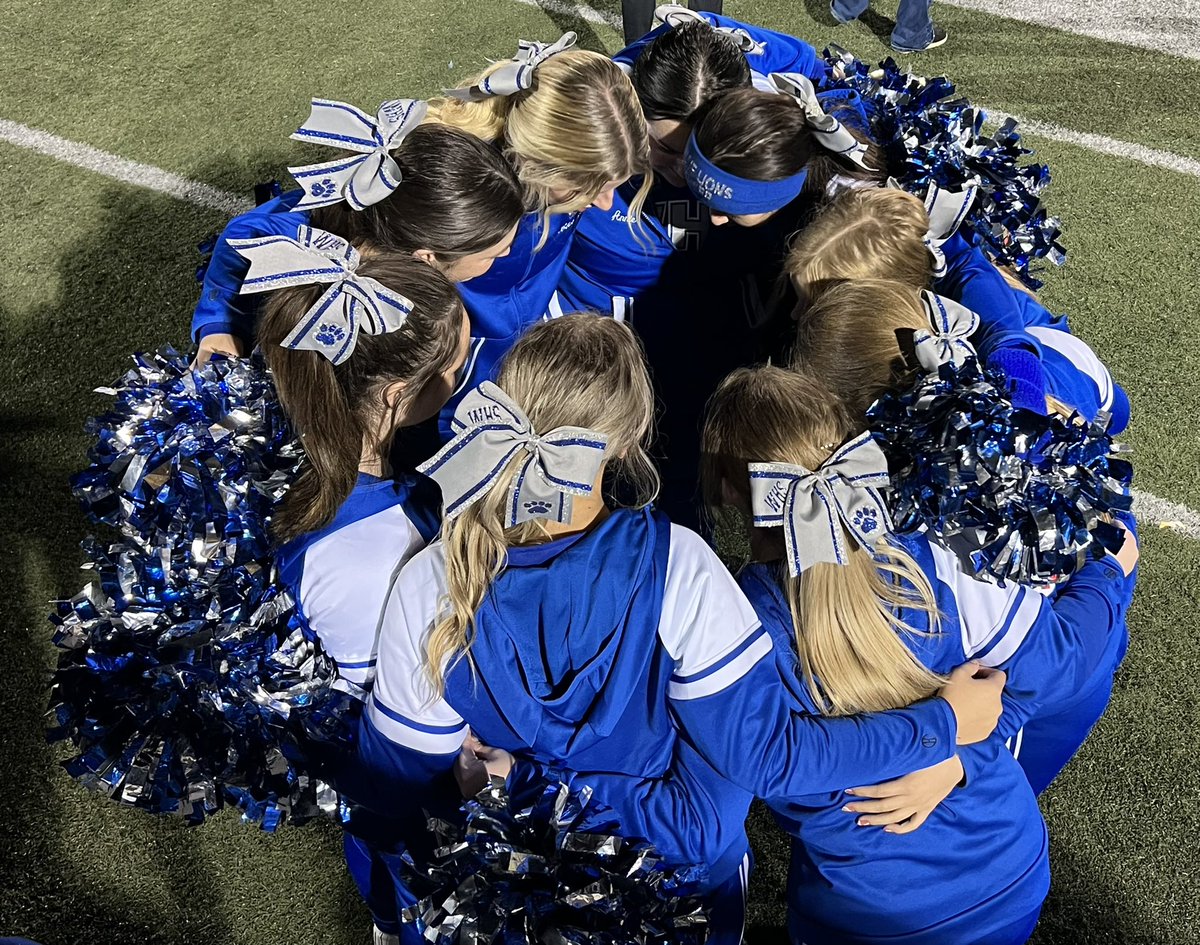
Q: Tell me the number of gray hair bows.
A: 9